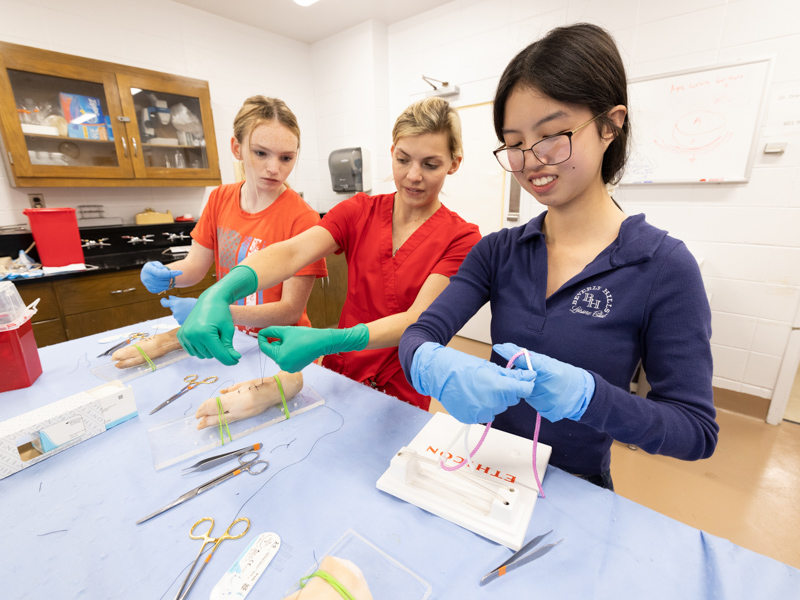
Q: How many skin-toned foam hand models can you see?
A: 3